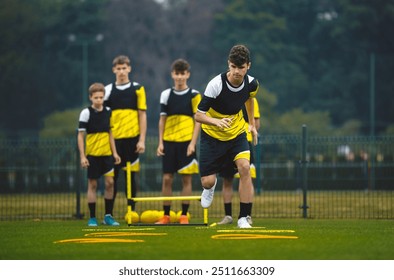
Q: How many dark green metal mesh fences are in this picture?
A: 1